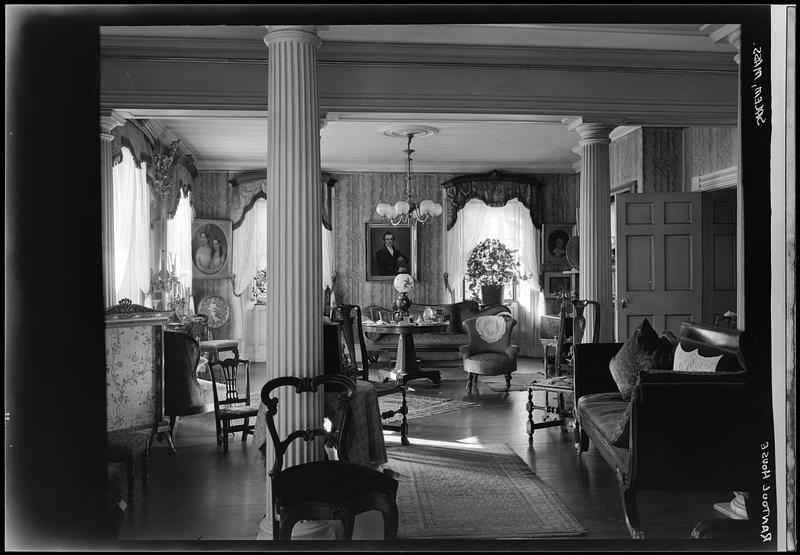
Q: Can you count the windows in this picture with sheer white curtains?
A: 4